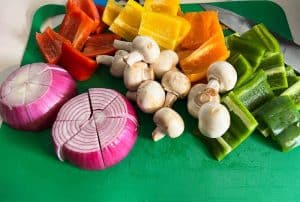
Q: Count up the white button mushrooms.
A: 10